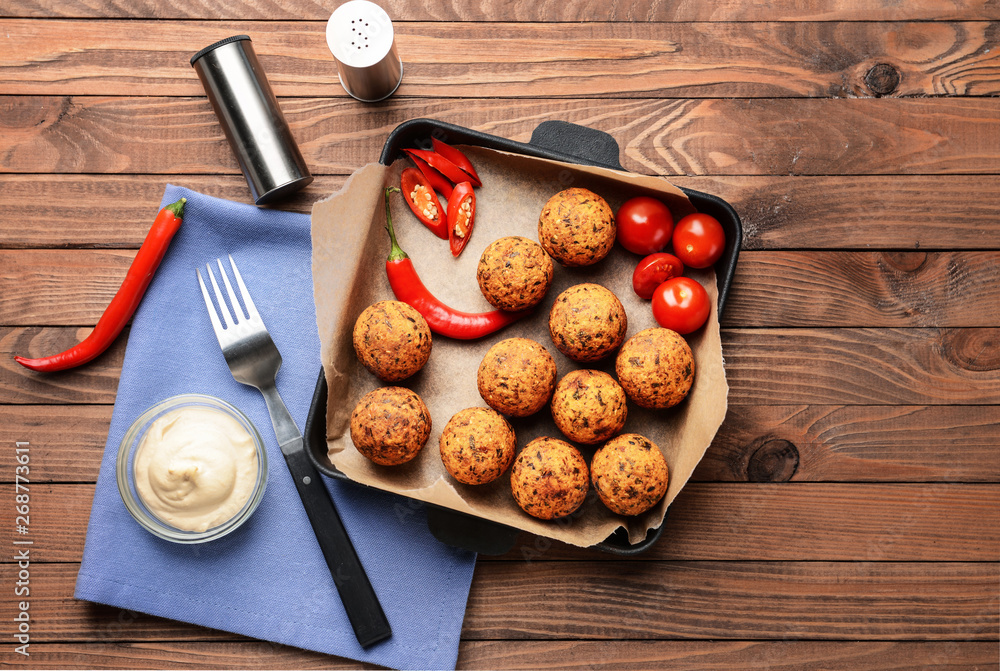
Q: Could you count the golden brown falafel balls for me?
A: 11